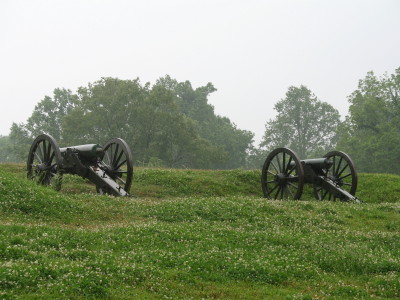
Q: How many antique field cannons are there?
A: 2